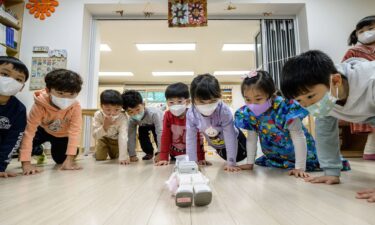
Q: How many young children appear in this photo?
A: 9